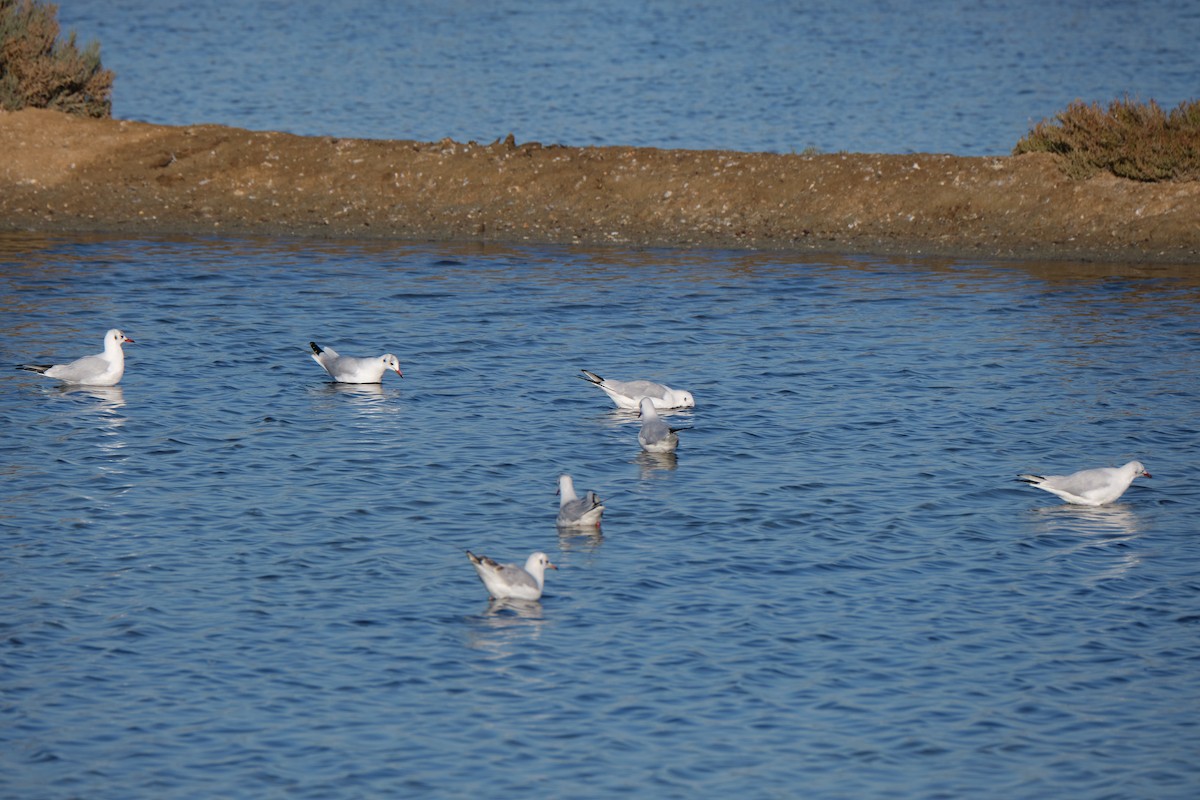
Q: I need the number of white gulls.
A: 7